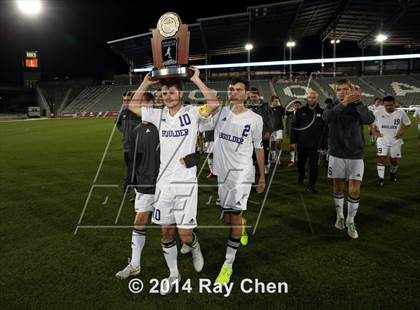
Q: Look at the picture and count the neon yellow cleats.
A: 2